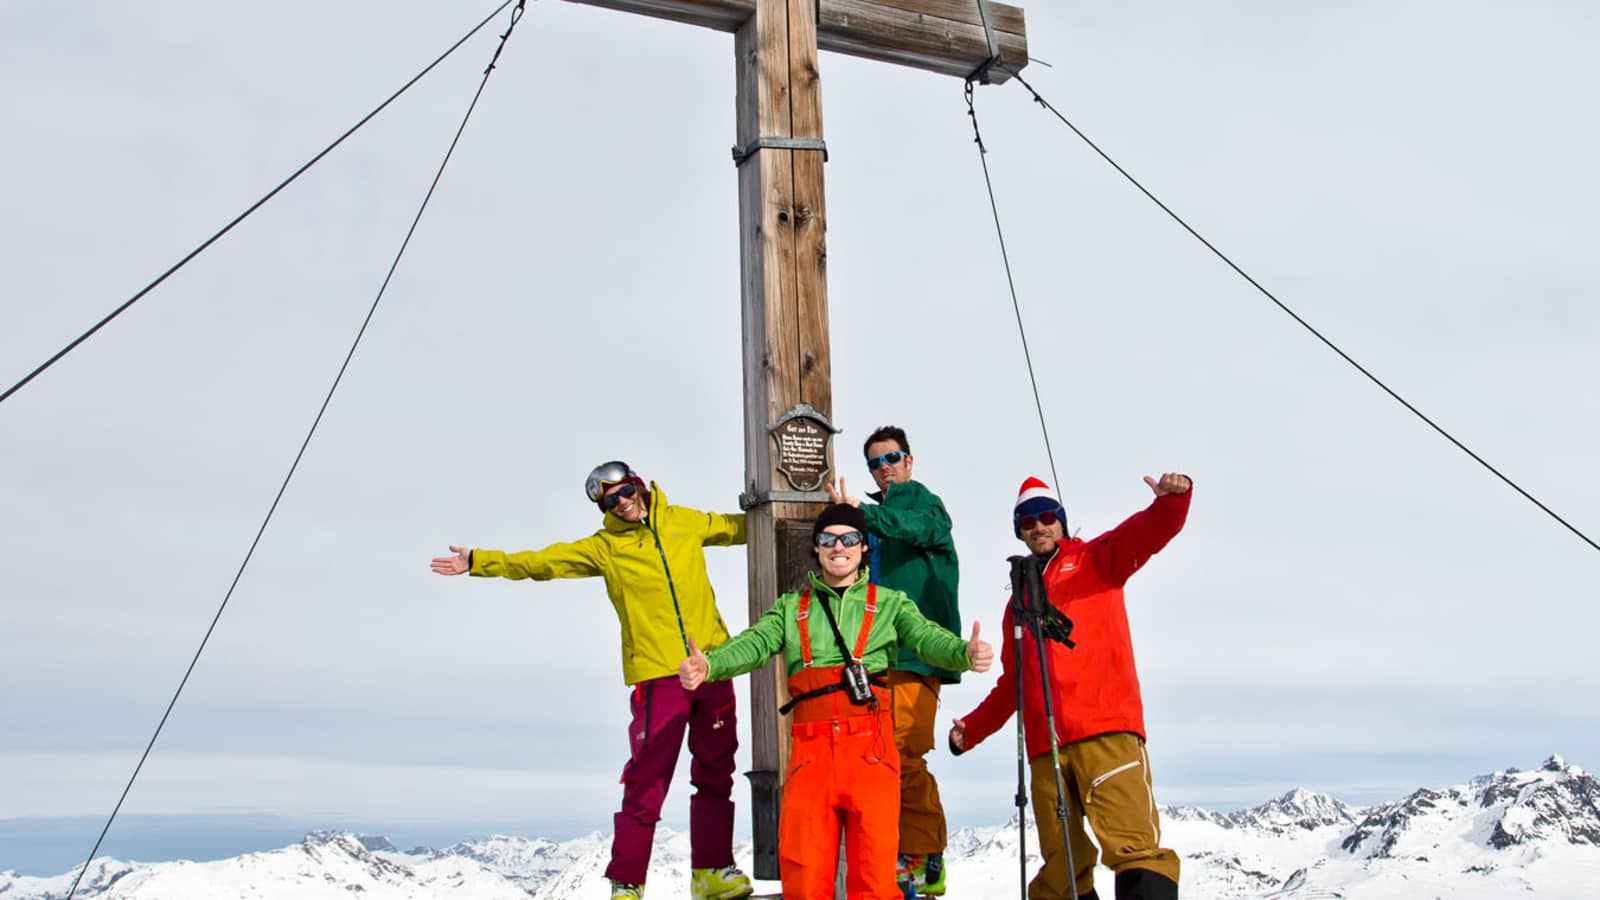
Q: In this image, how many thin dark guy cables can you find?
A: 4